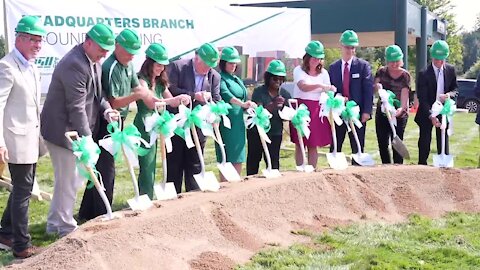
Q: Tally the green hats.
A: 11